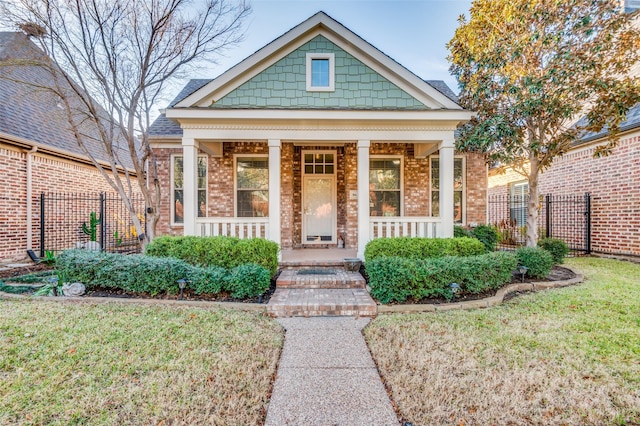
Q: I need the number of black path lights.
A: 4